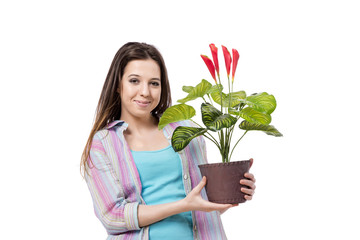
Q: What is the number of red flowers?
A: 4